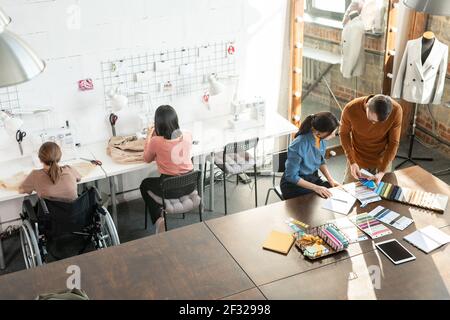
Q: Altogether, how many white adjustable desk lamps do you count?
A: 3